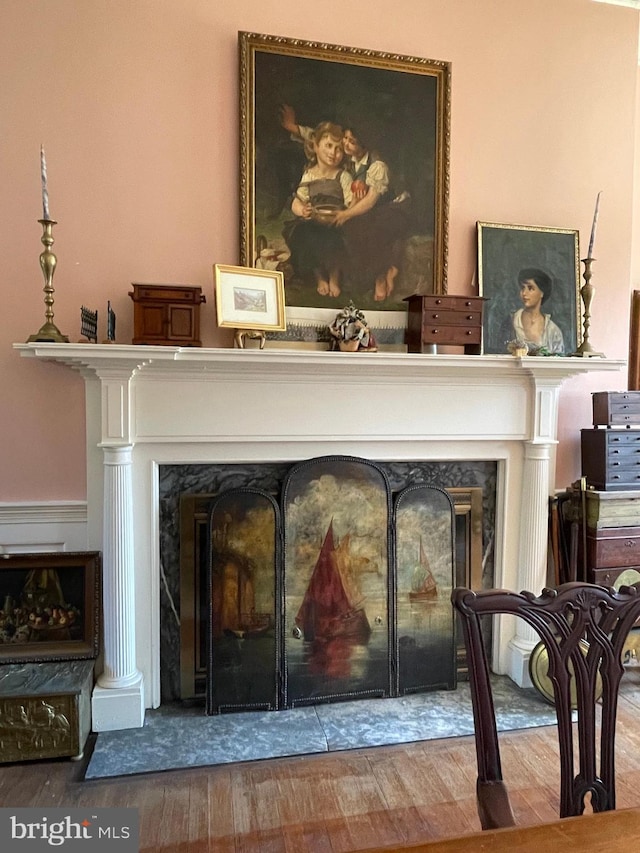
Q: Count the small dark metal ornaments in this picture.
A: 2